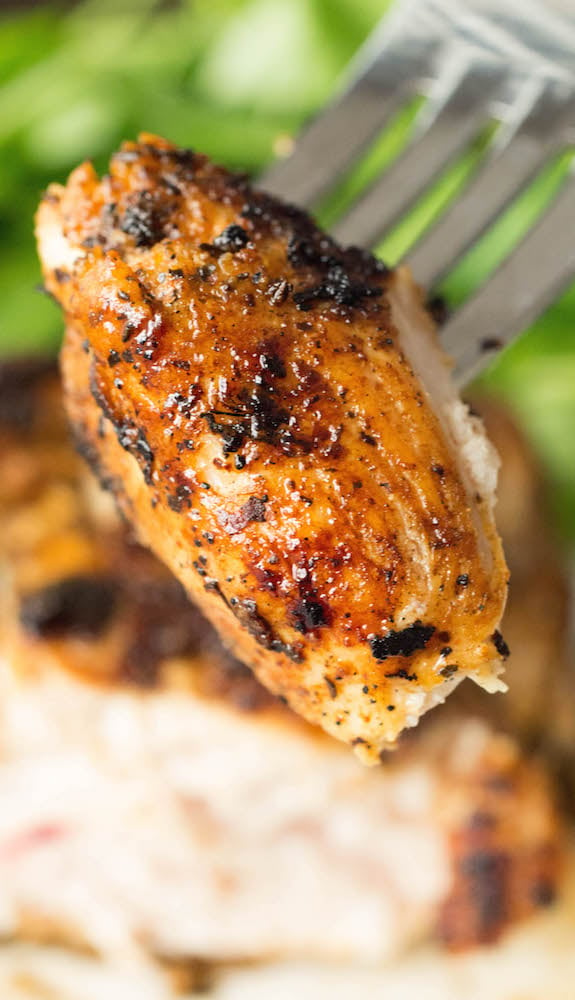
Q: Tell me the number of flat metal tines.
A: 4